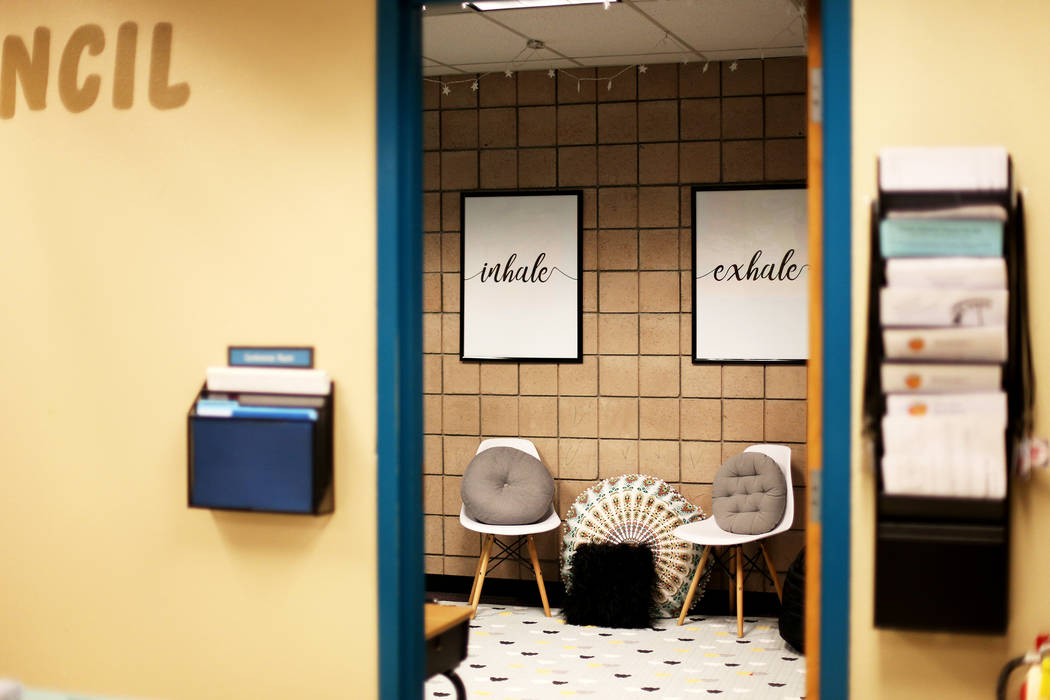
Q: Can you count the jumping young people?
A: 0